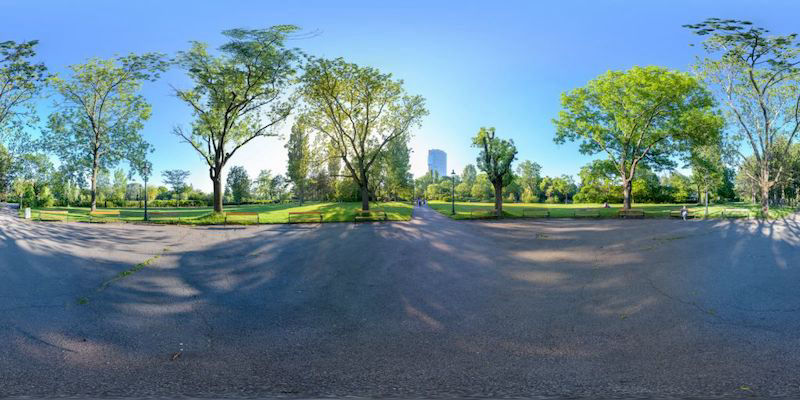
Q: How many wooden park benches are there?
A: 12